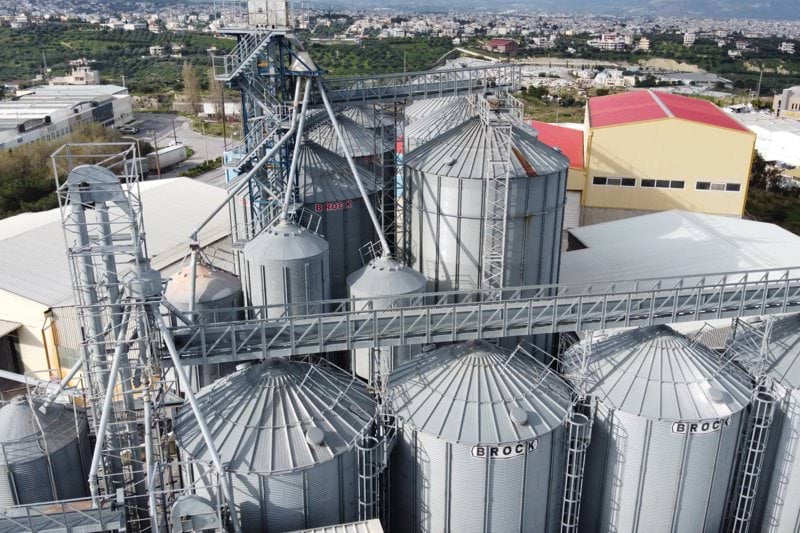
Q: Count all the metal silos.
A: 14